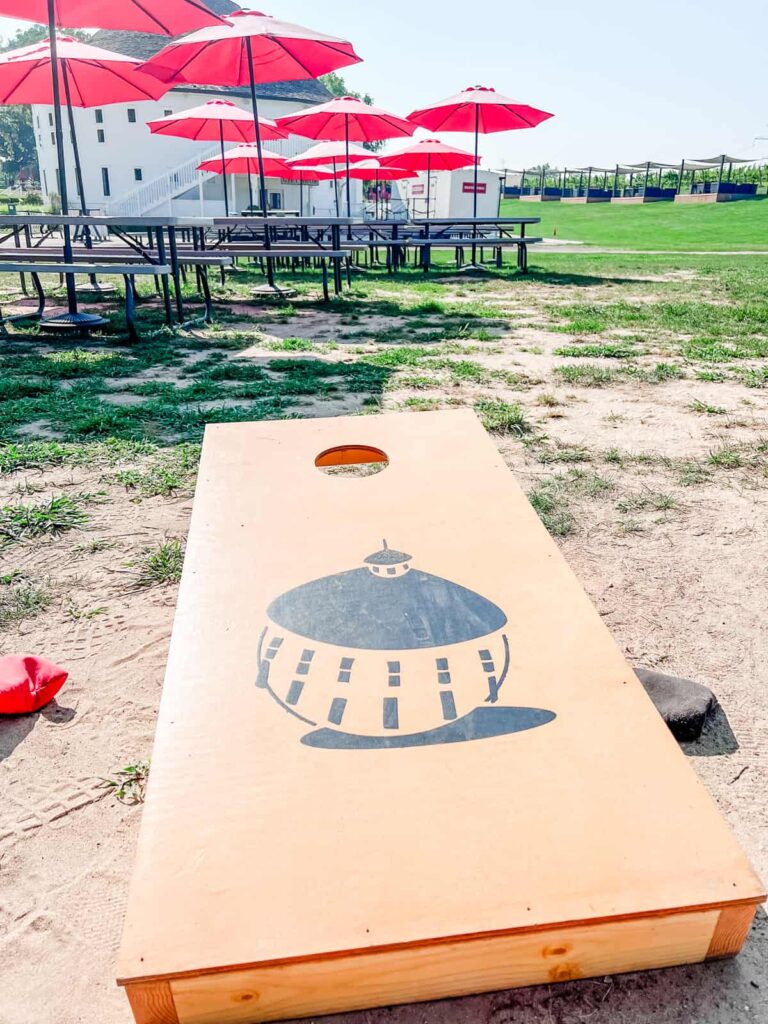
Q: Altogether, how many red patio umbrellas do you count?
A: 11